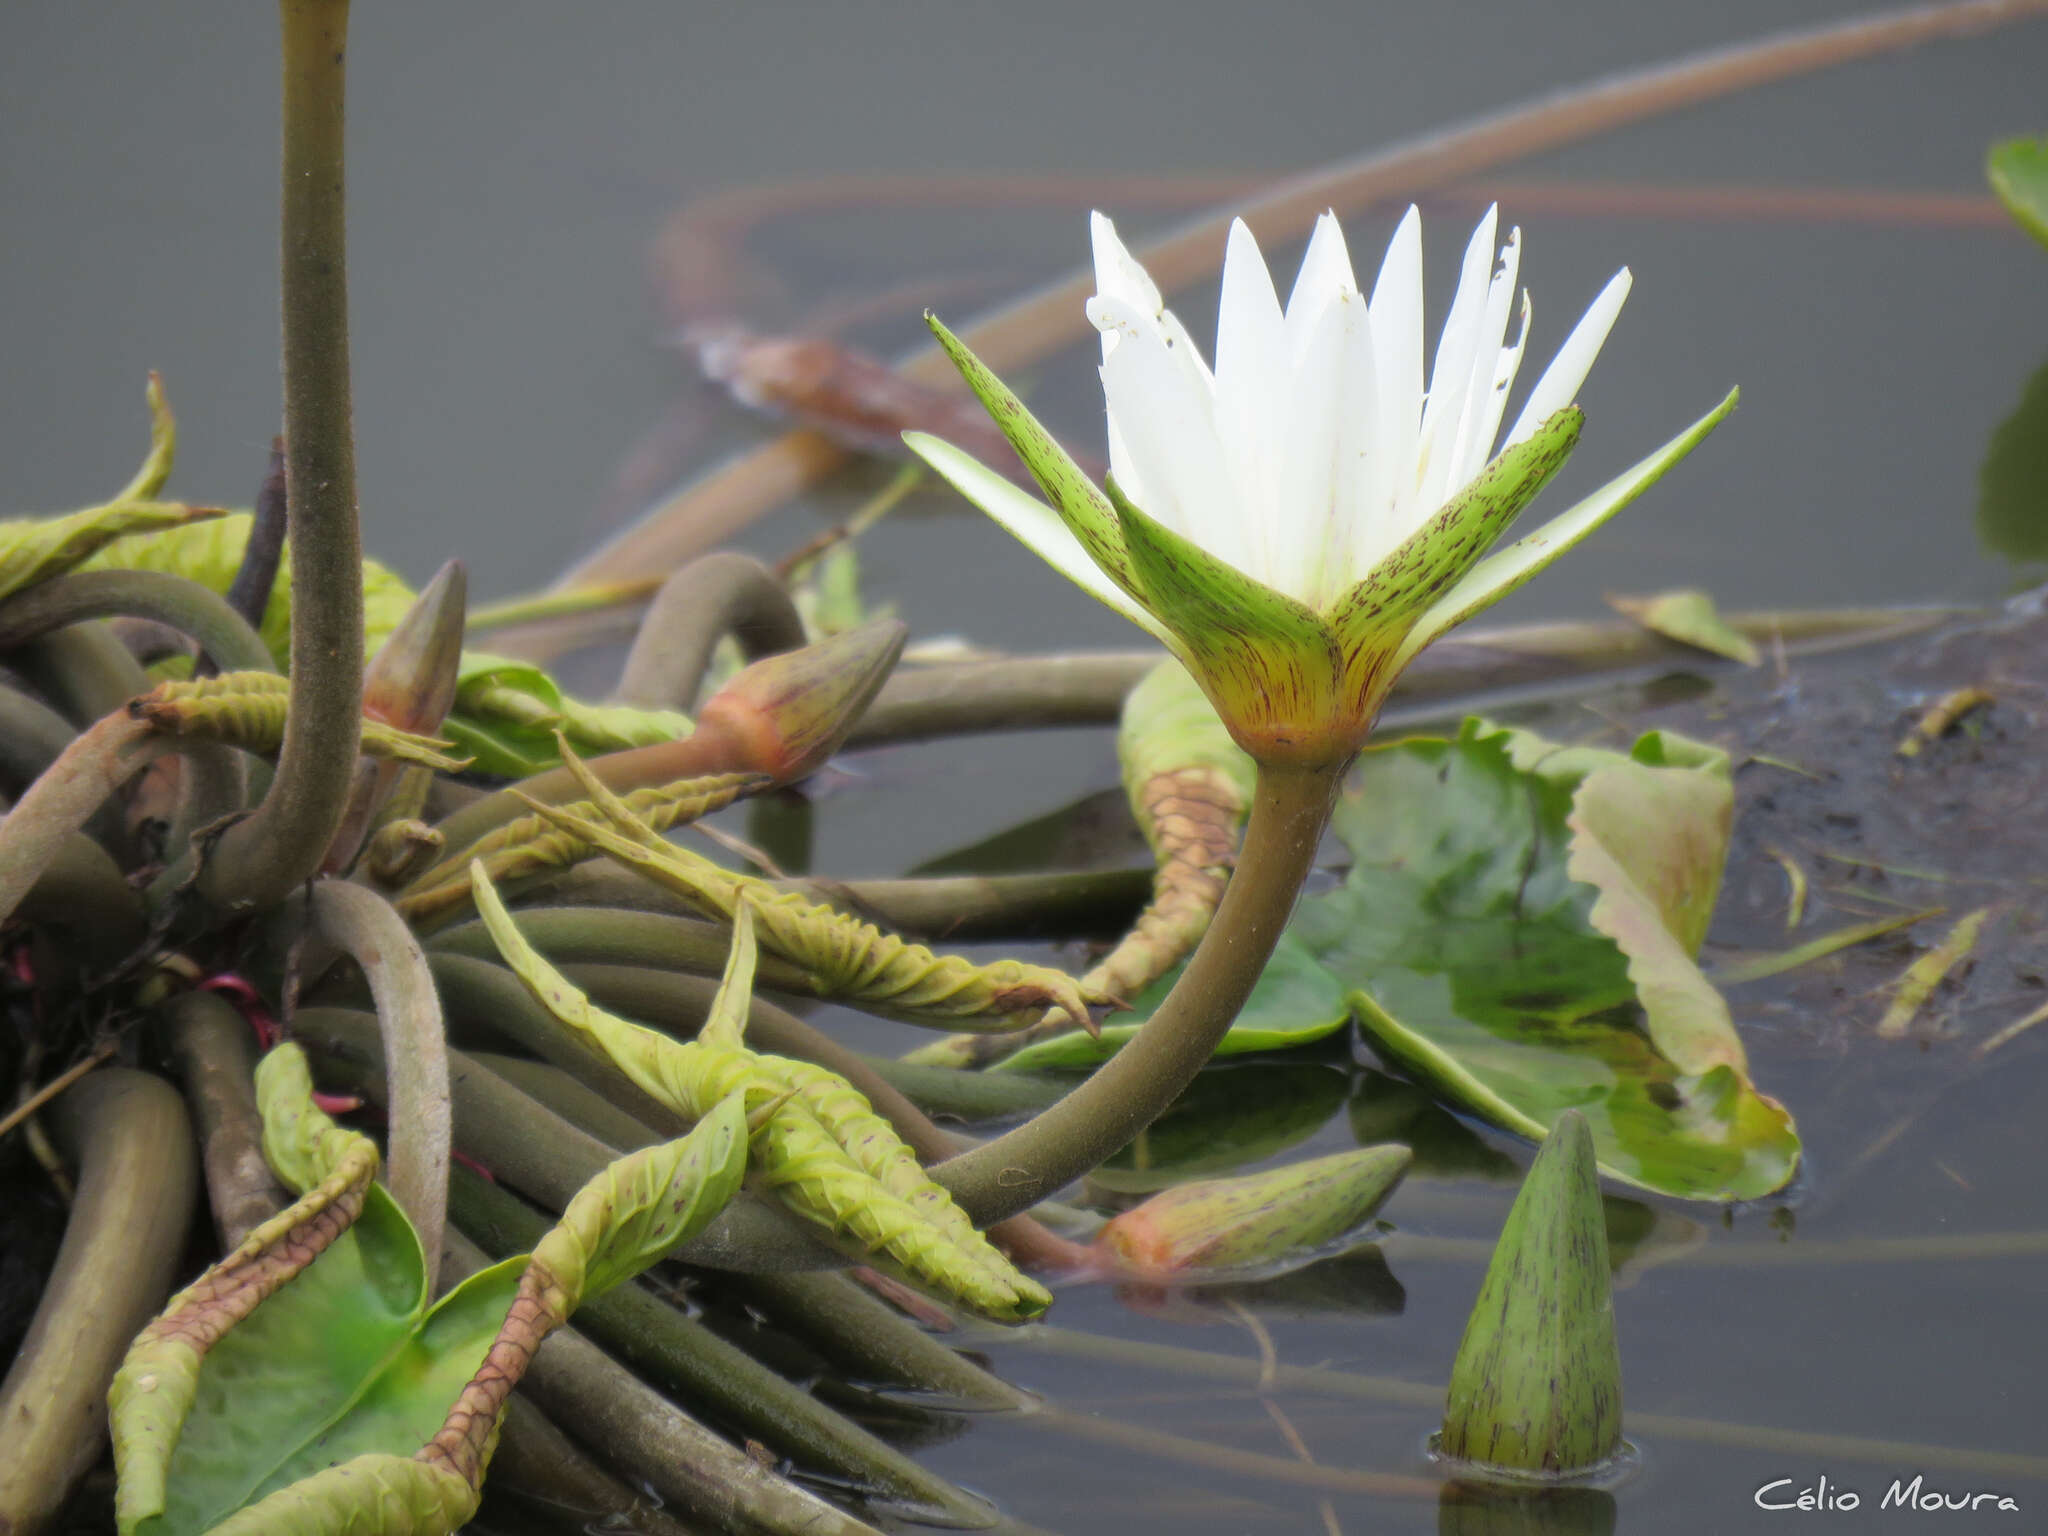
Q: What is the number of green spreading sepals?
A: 5